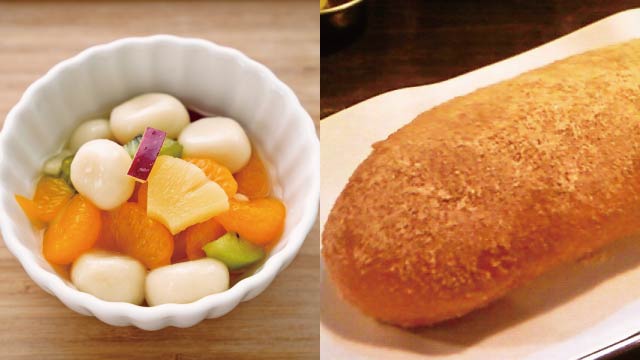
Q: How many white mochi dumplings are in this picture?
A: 6